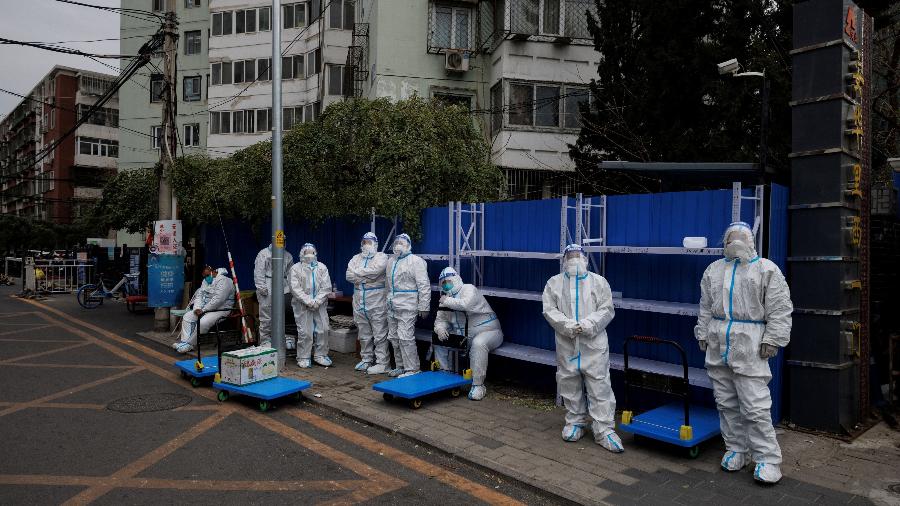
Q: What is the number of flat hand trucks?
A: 4